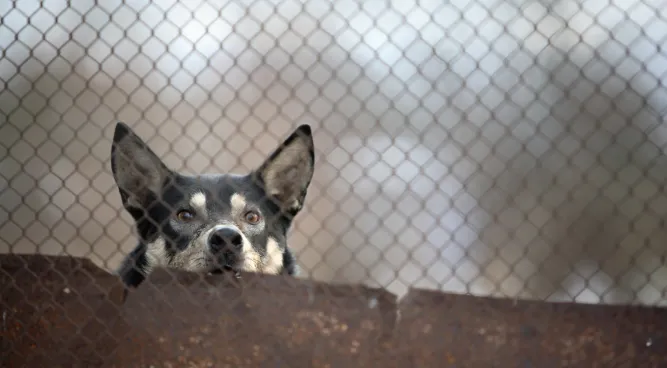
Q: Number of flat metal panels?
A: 3